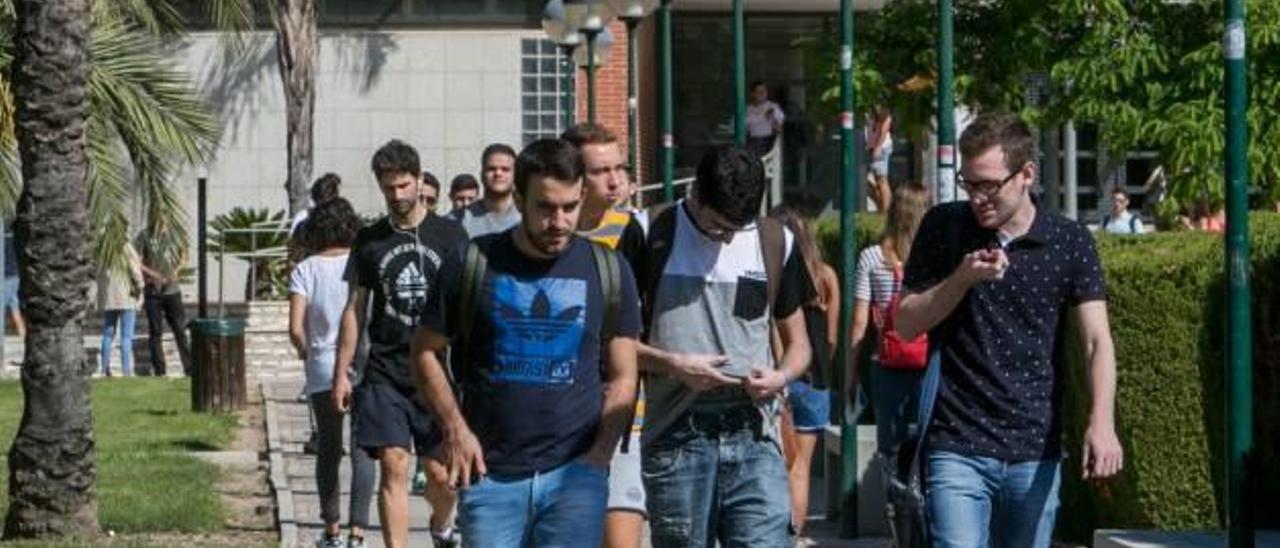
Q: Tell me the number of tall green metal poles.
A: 5